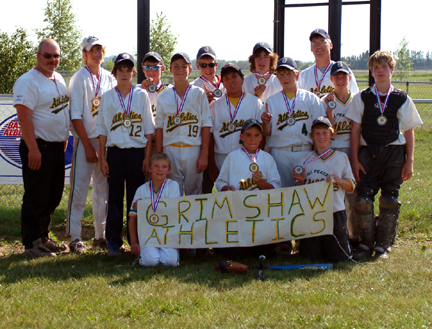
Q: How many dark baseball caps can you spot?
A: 11